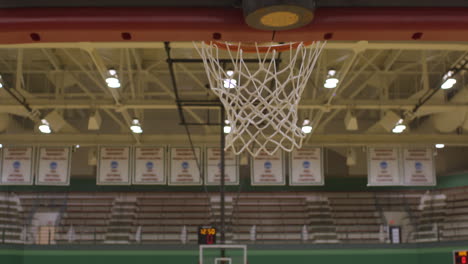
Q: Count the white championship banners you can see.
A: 10